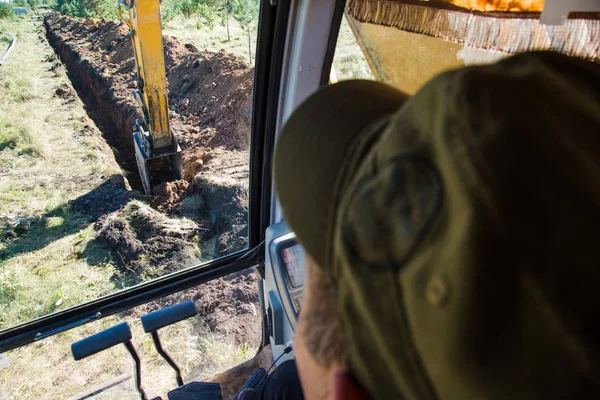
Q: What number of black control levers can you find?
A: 2